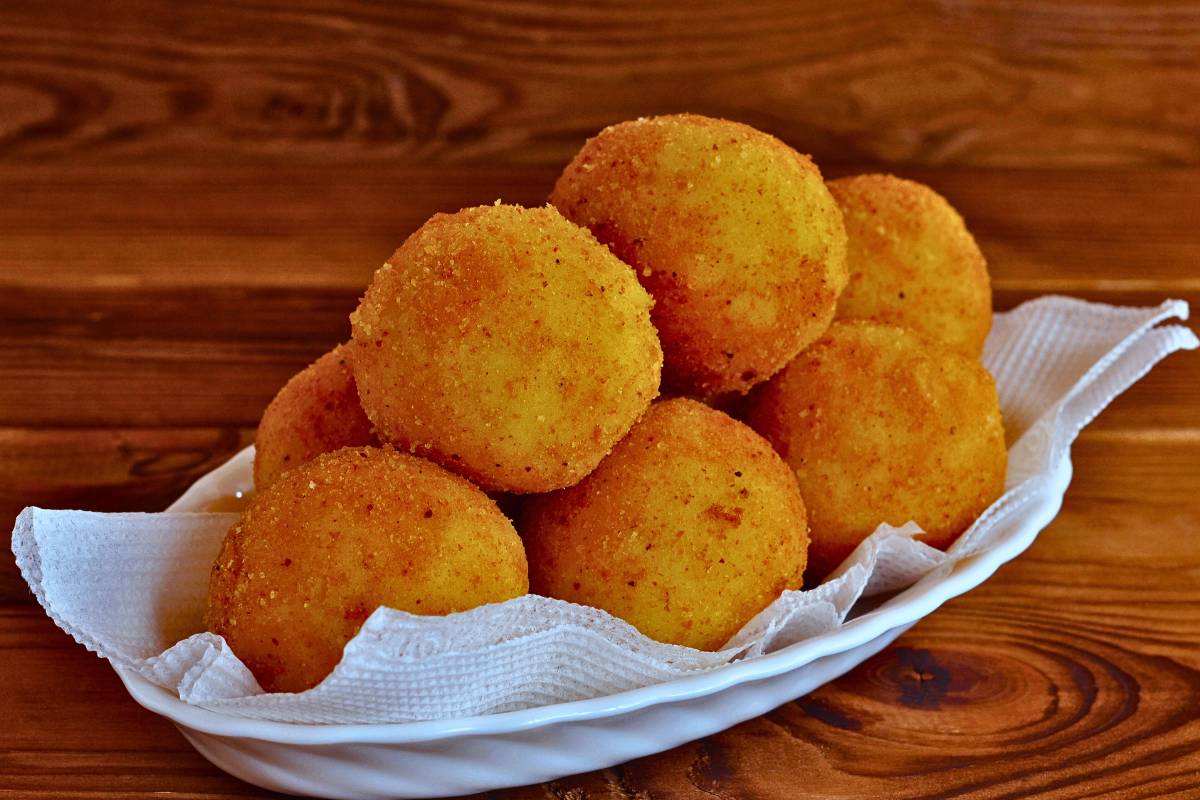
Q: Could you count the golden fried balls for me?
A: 7